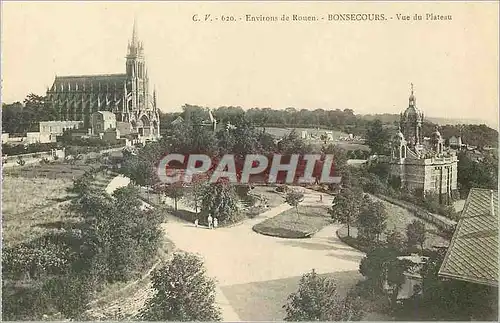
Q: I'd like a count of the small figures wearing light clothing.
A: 3